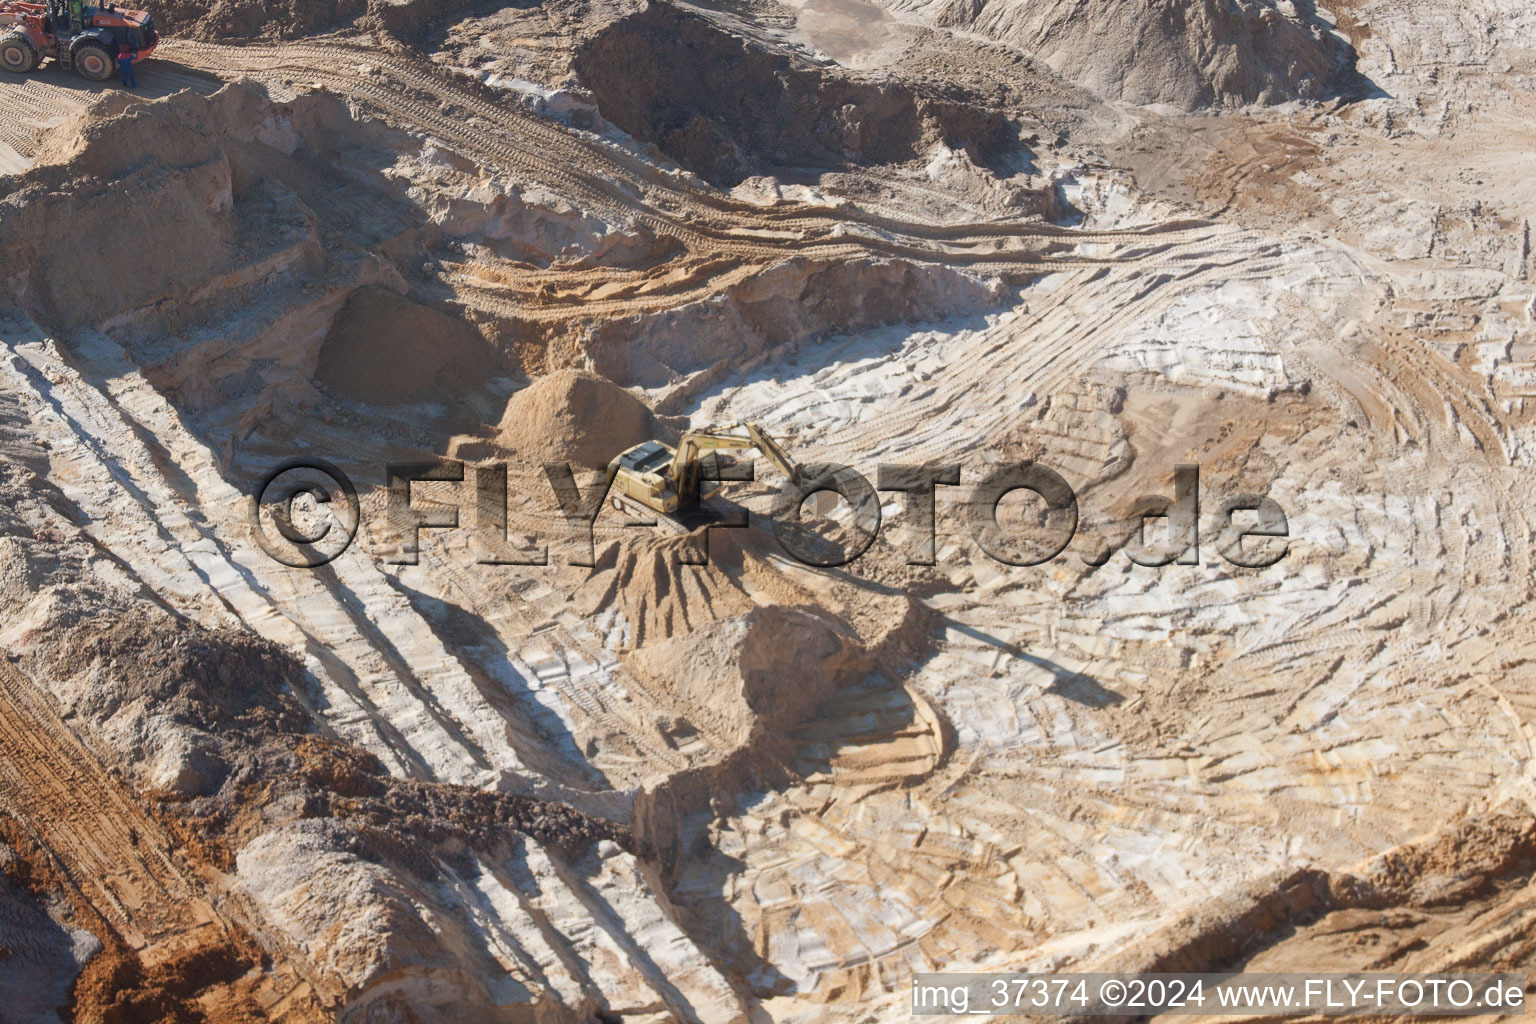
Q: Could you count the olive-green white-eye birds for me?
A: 0